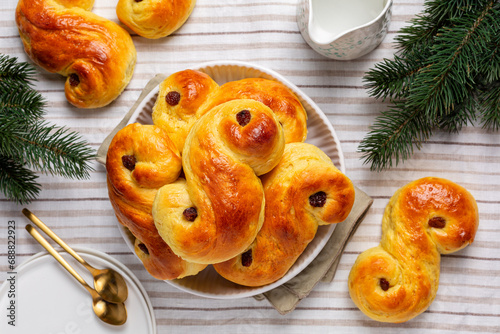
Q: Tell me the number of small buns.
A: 7